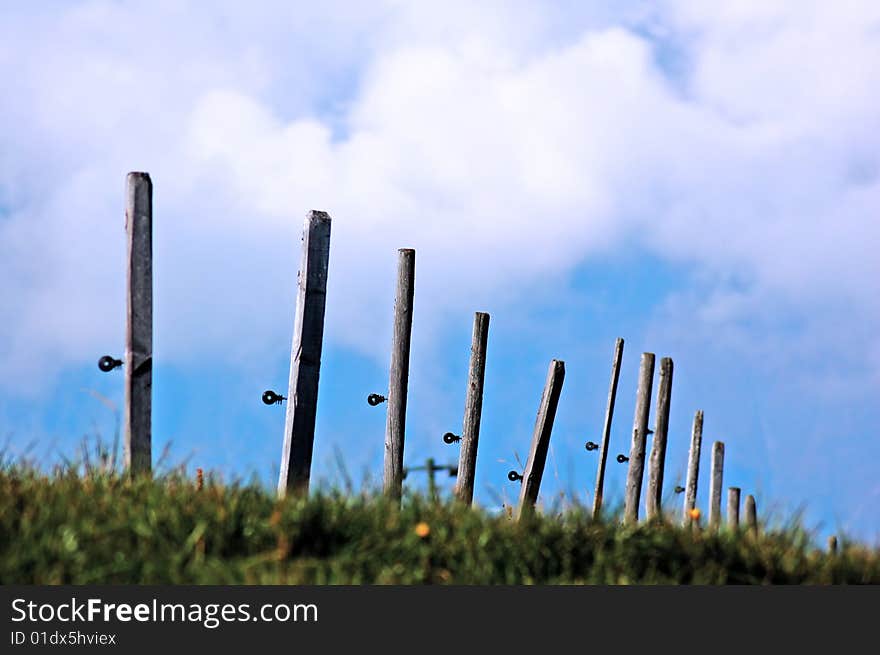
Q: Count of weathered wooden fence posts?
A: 13